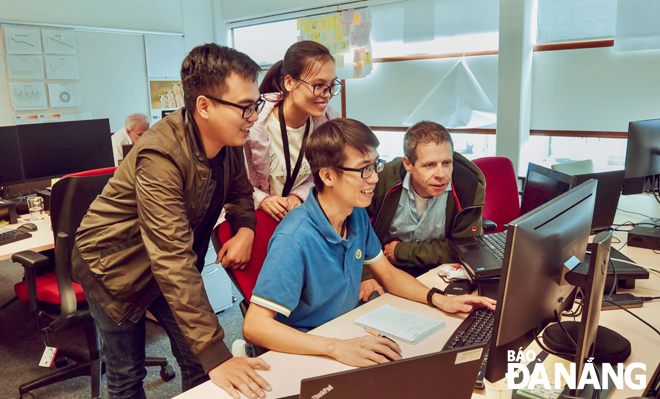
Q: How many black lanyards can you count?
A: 1